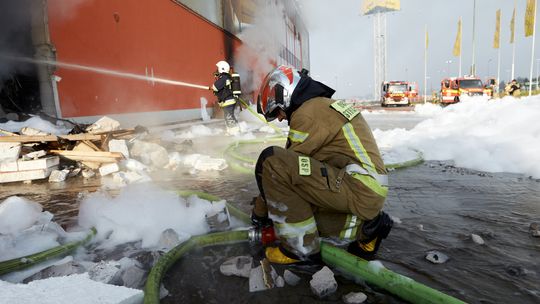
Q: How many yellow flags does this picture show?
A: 5